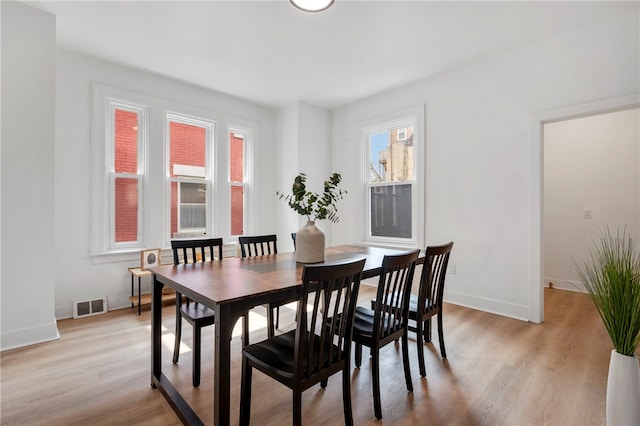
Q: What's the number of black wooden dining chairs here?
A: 6